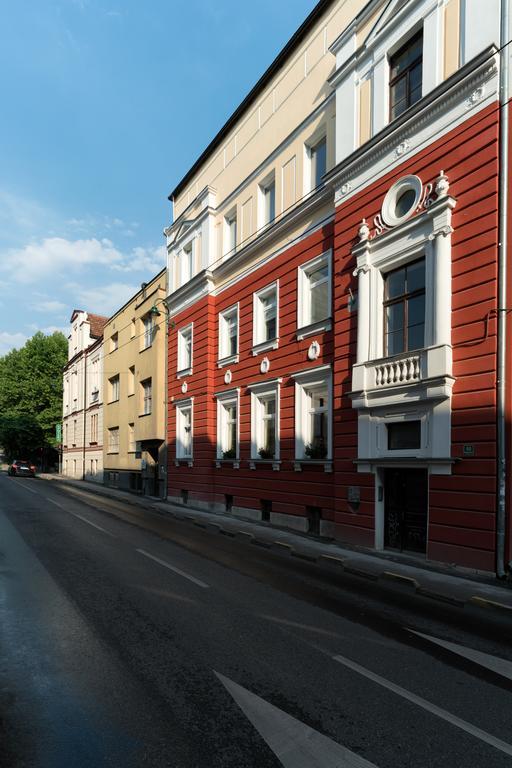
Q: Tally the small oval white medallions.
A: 4